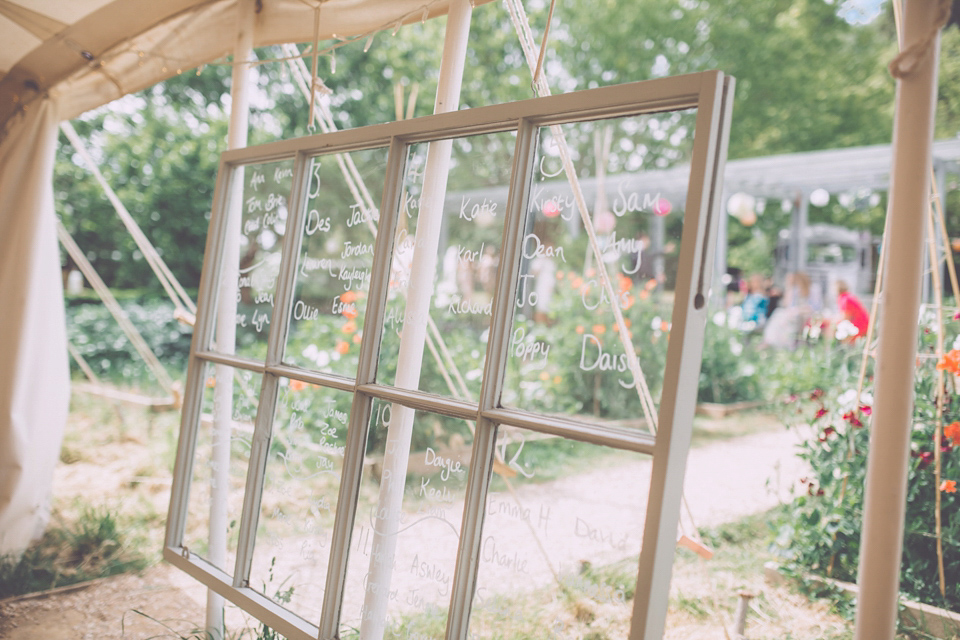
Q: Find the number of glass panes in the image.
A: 8